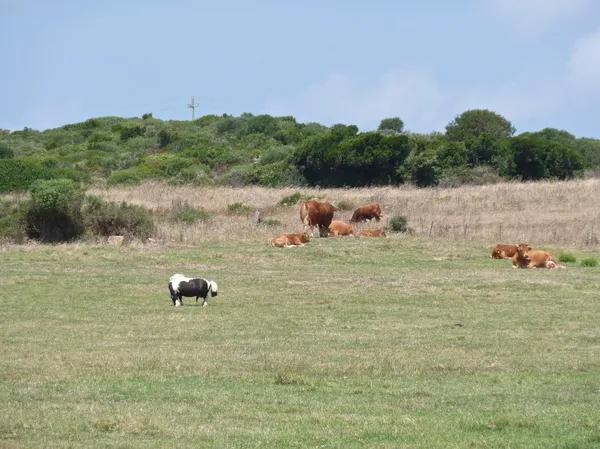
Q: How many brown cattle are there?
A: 7